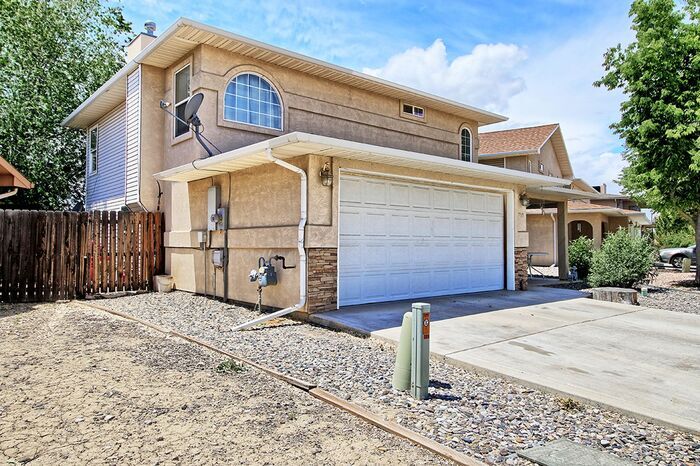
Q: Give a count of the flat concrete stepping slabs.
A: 1